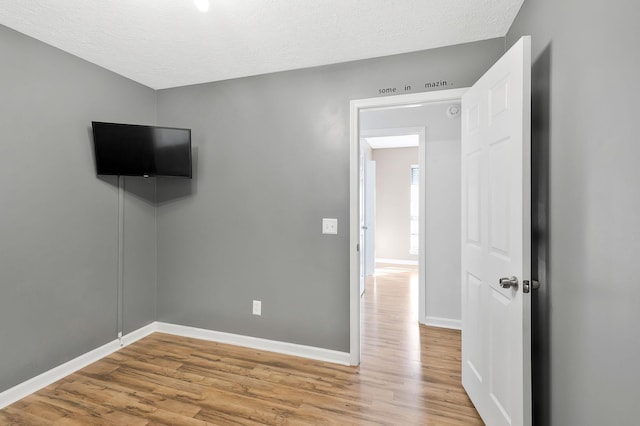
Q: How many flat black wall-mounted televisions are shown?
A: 1